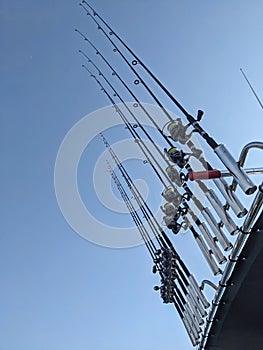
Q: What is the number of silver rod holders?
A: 12